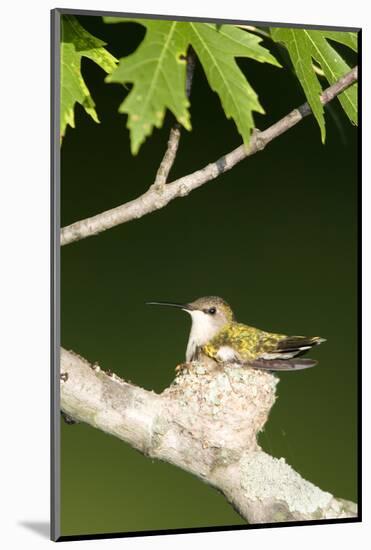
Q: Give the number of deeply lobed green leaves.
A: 3